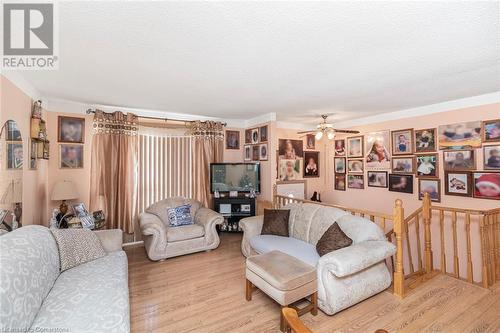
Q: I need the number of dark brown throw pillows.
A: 2